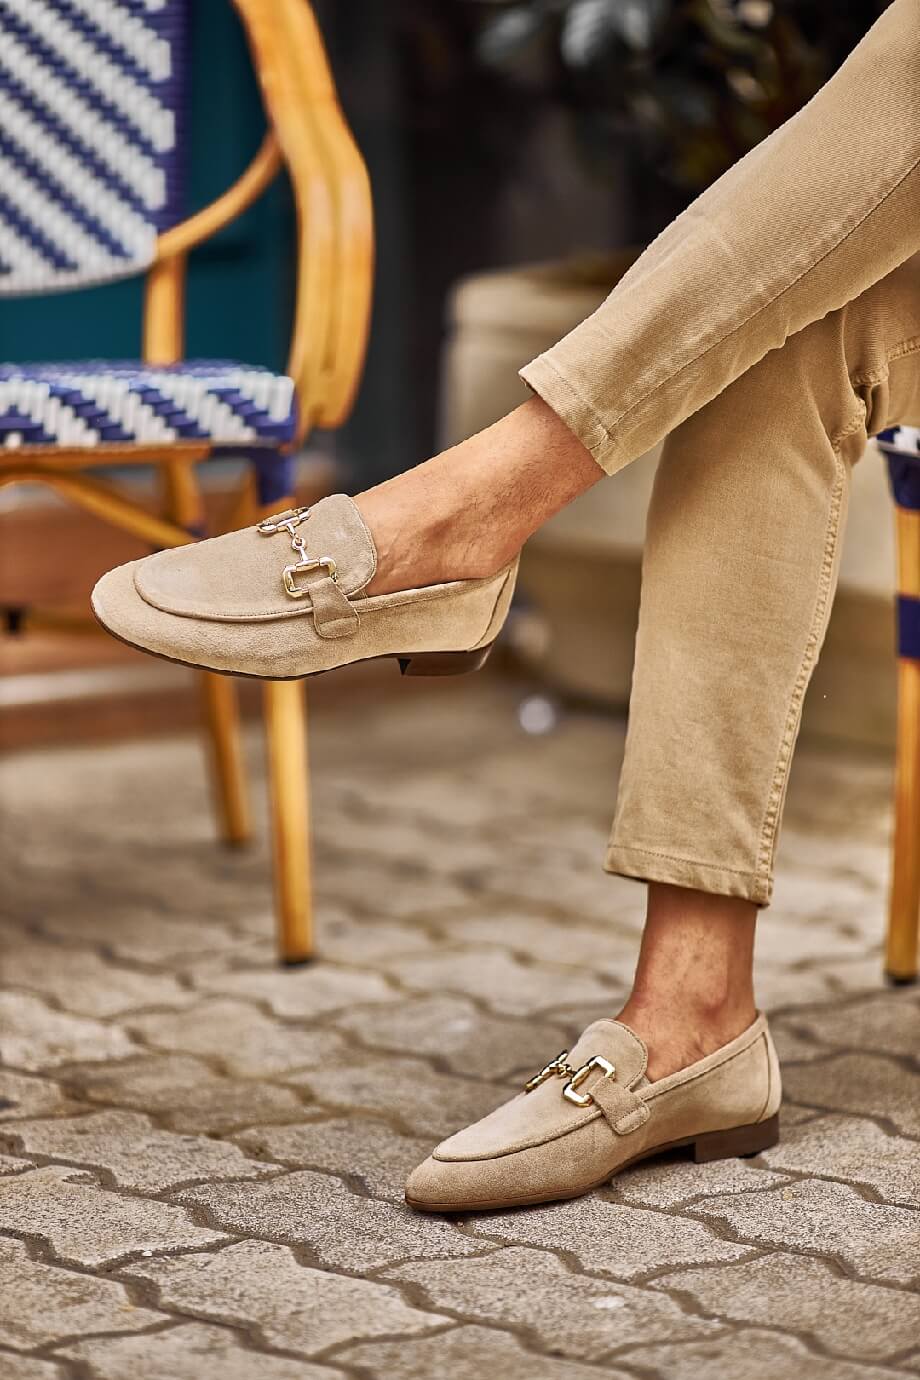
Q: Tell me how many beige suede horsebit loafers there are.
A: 2